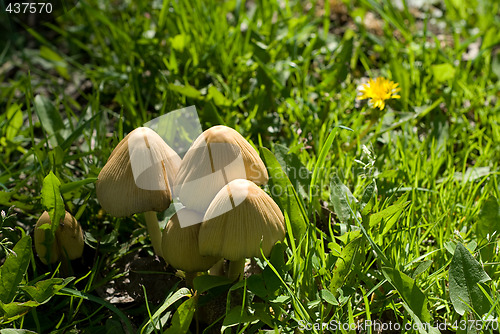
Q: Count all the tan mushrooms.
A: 5